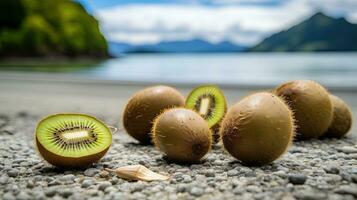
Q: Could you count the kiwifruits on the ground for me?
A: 7